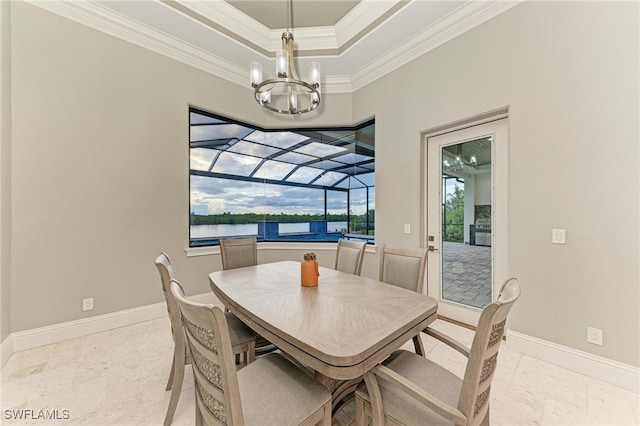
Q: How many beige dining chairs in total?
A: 6